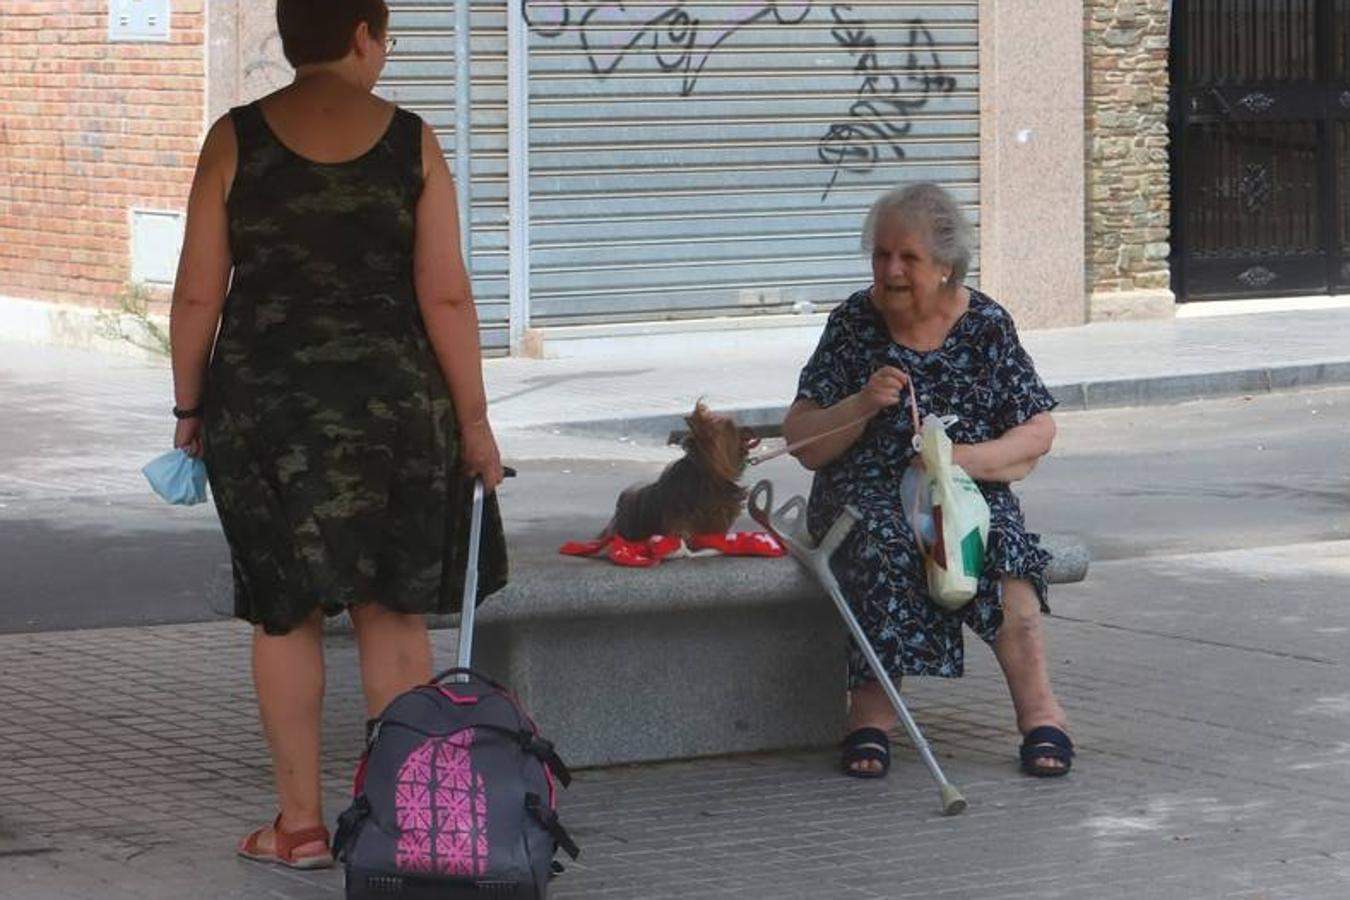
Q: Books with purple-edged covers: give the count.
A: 0